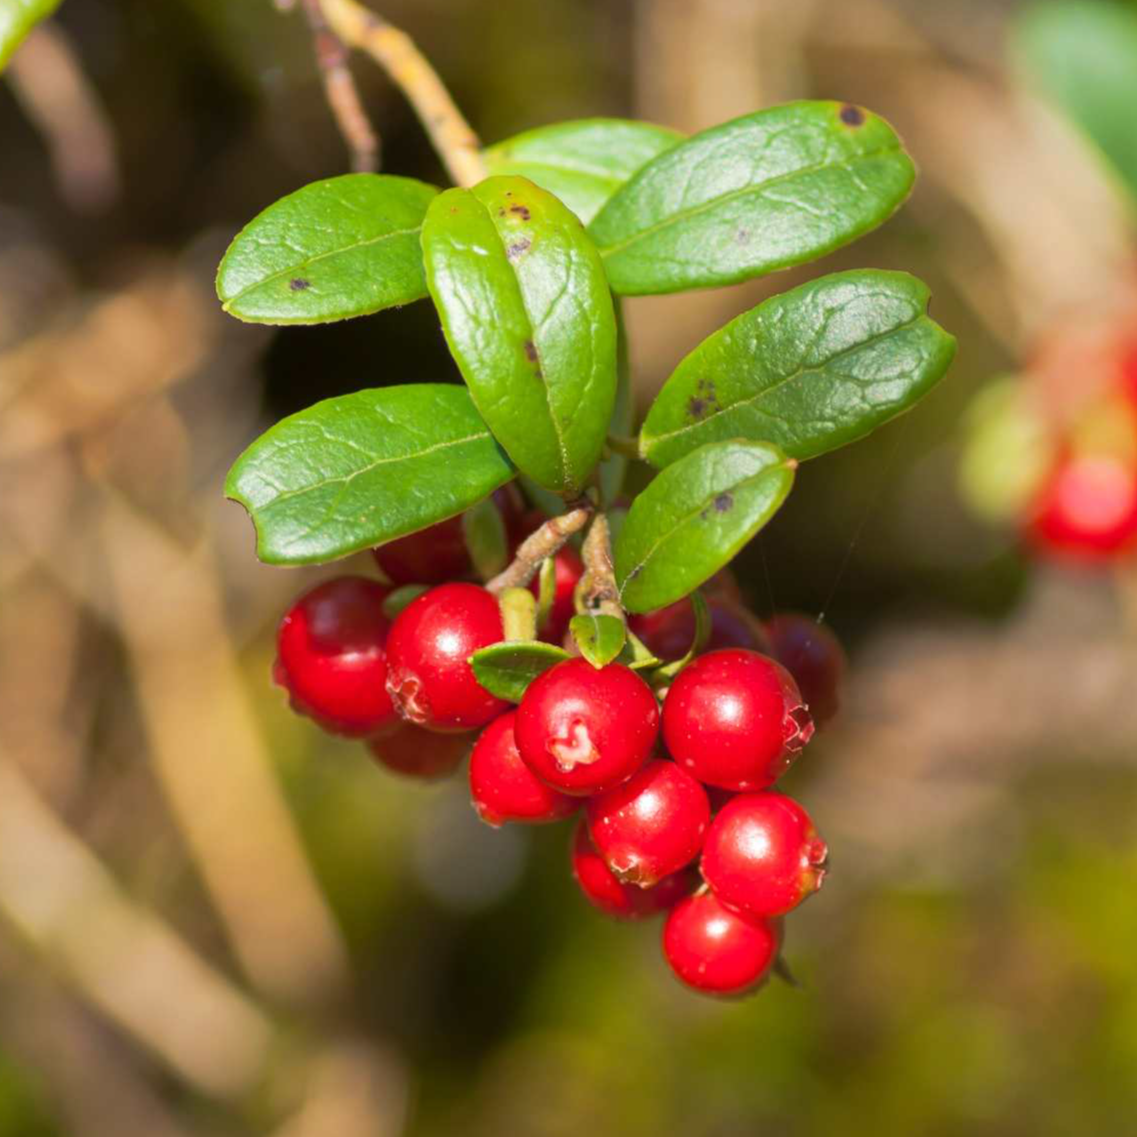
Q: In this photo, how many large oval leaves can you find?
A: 7